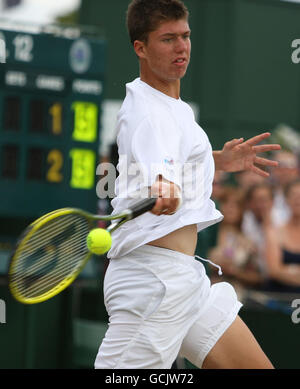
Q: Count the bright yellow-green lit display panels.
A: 2